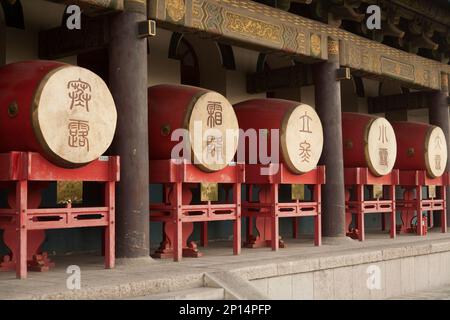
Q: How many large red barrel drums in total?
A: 5